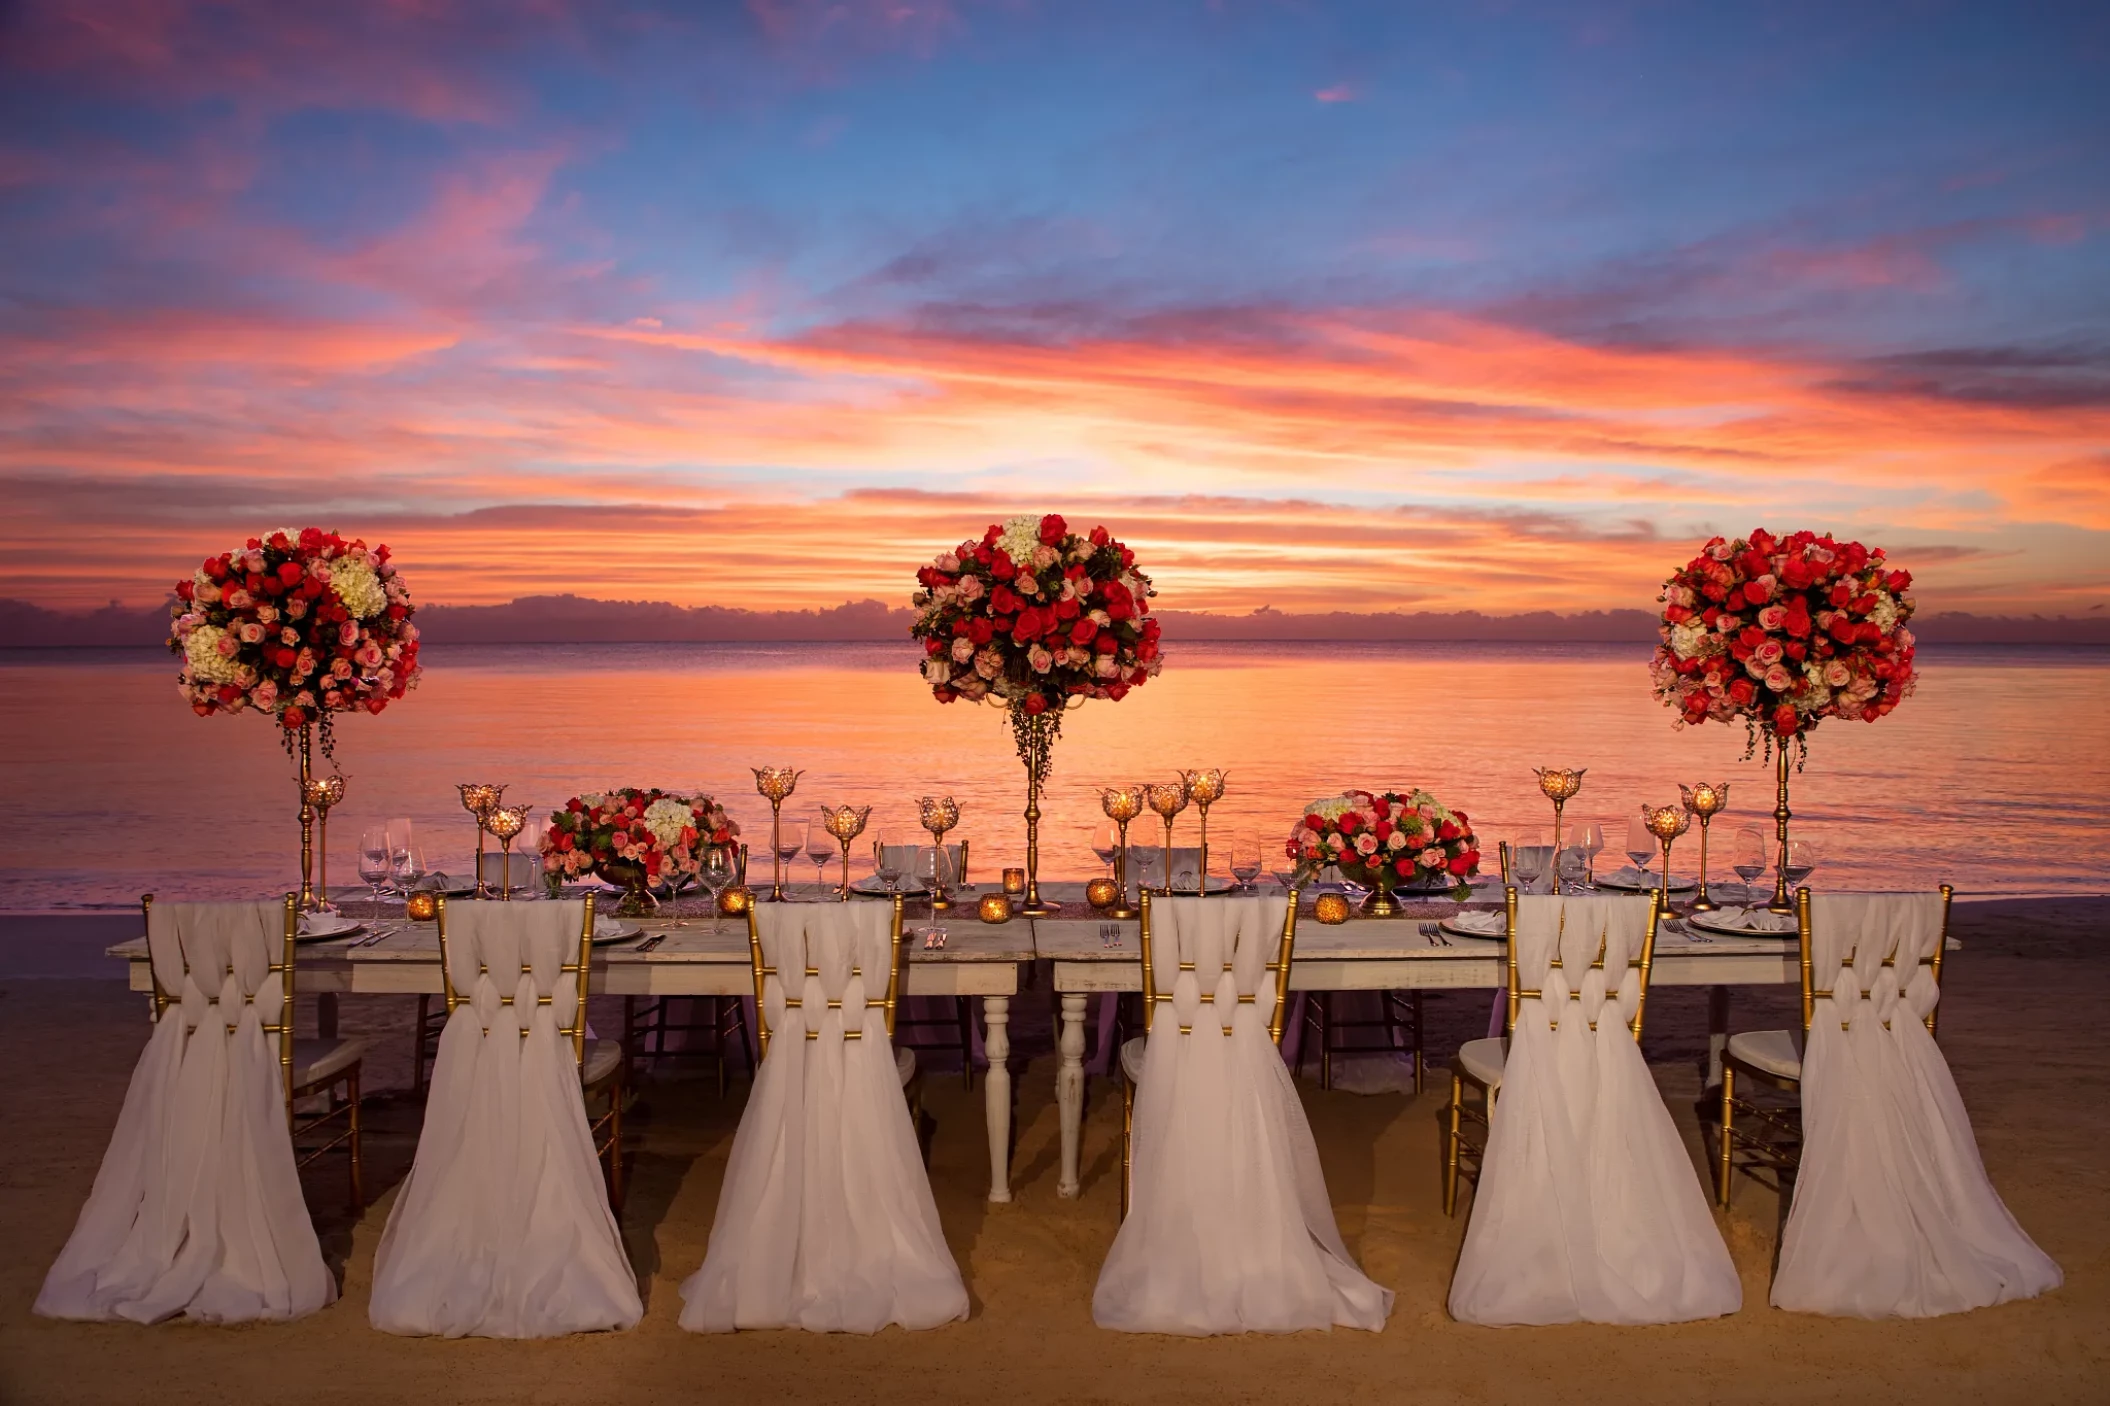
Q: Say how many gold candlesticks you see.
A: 12